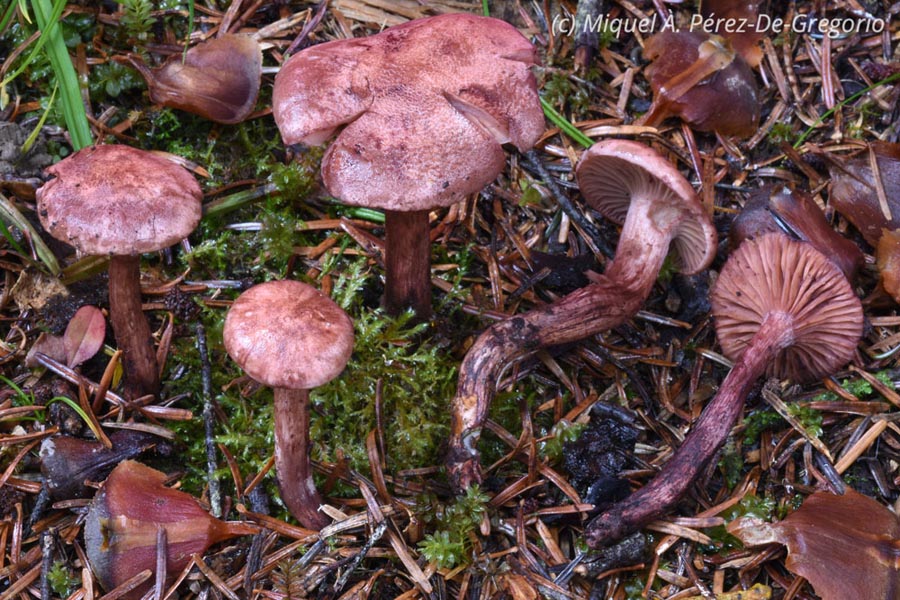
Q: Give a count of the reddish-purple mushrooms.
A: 5